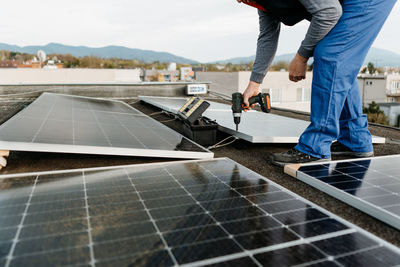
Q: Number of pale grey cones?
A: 0